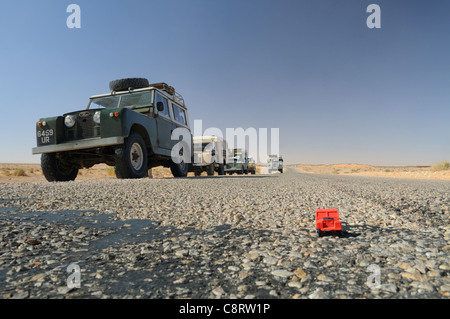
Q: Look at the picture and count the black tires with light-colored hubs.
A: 2